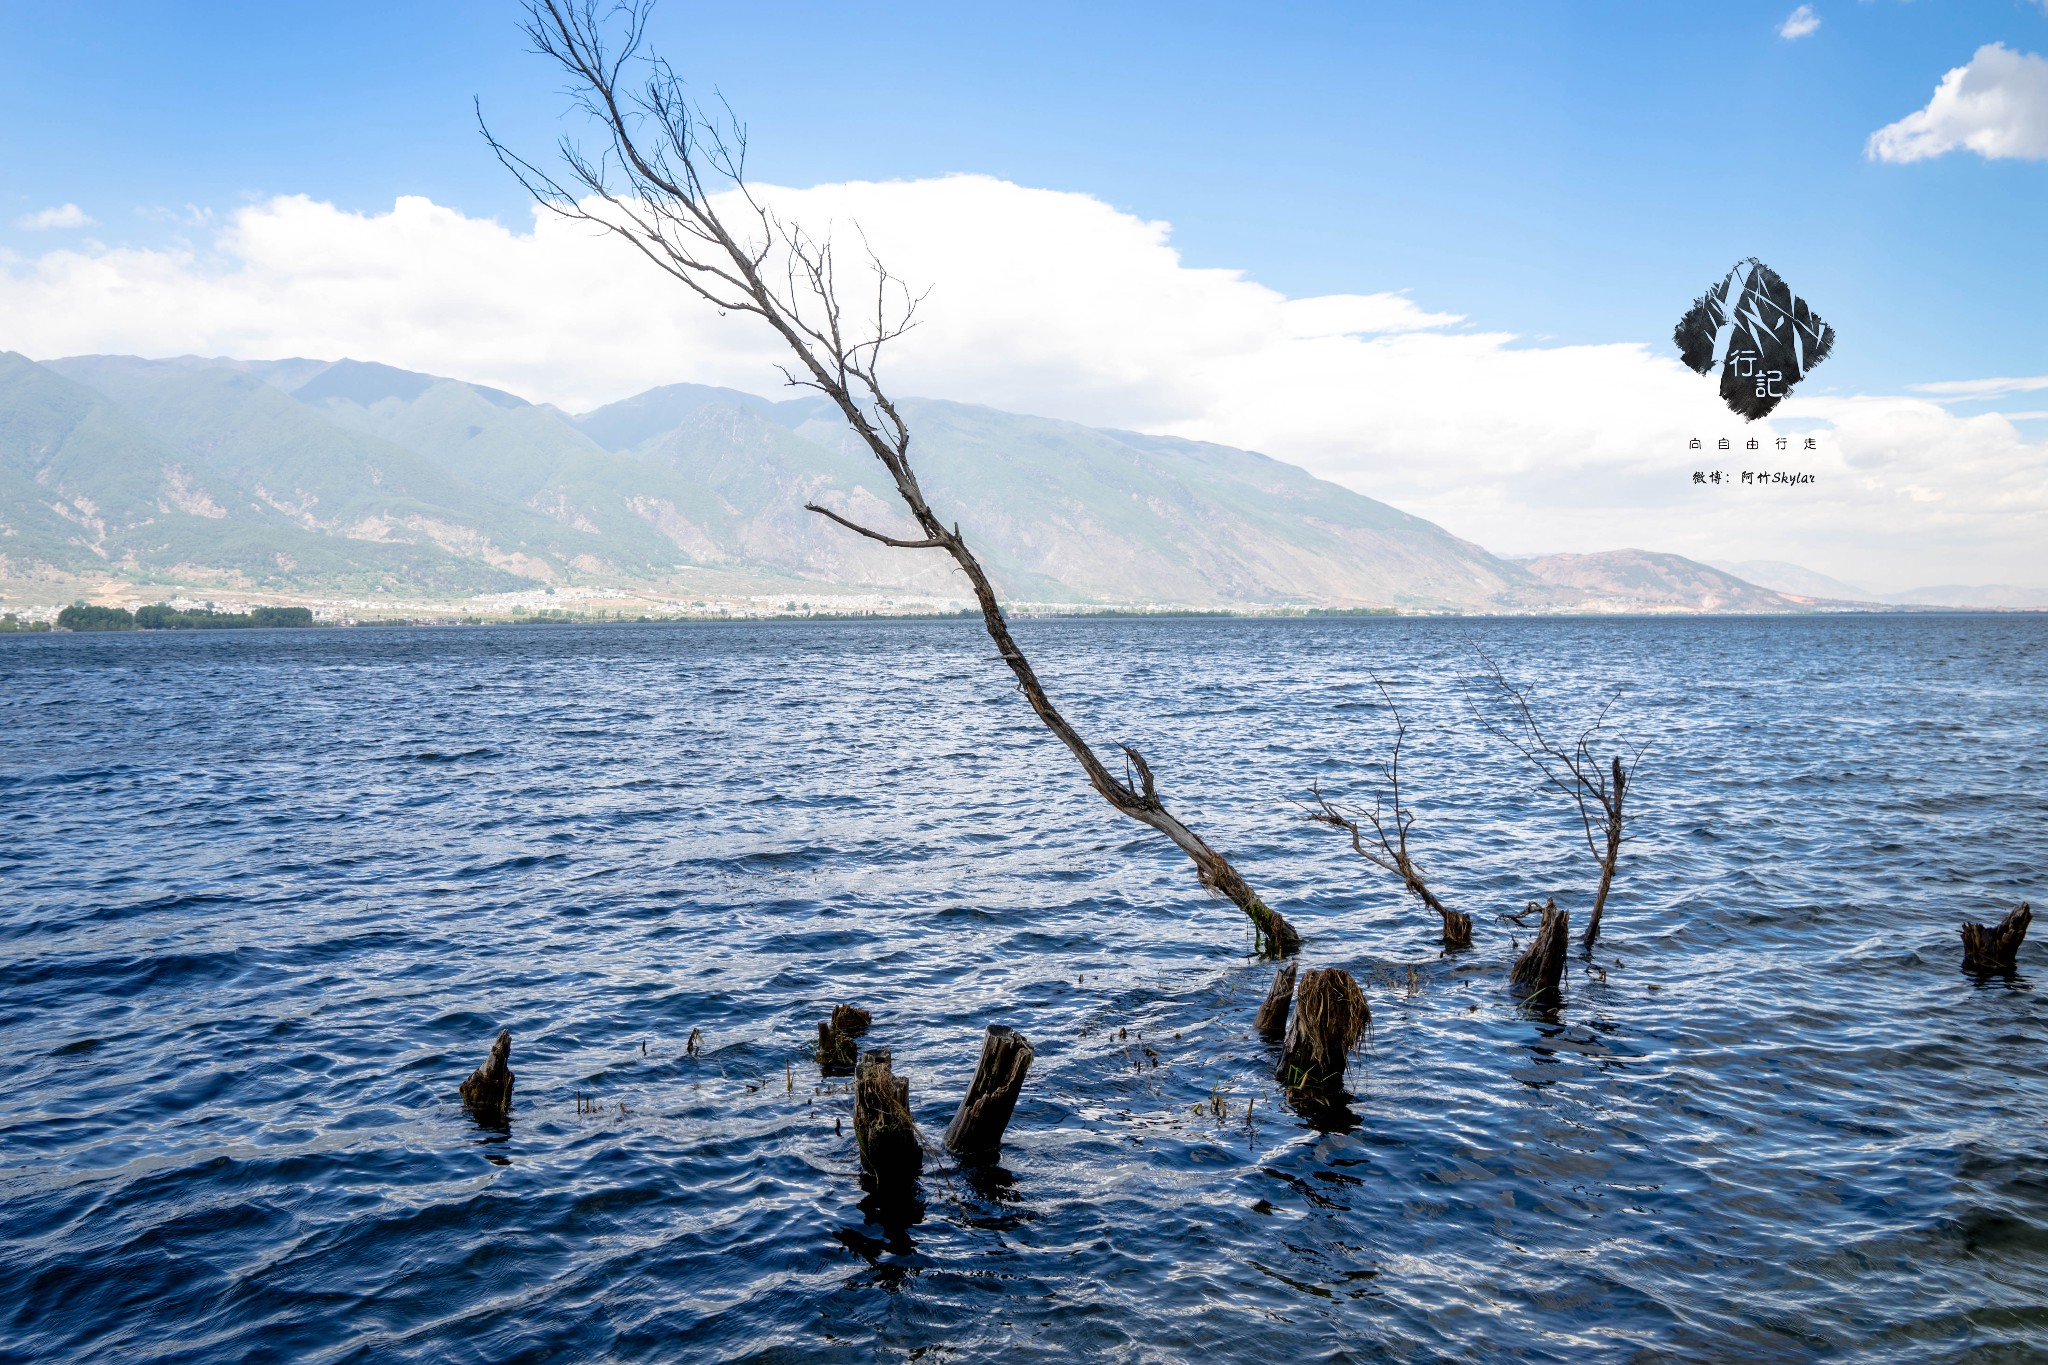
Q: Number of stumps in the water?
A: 8